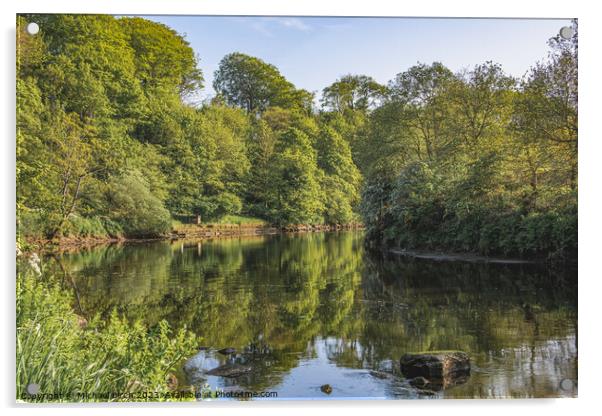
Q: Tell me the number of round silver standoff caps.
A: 4